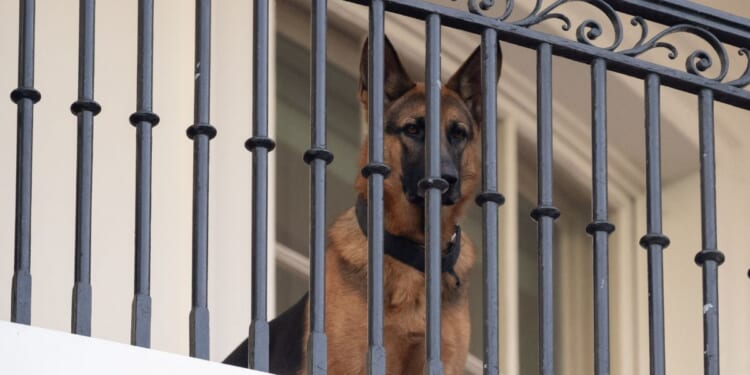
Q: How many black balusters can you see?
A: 13